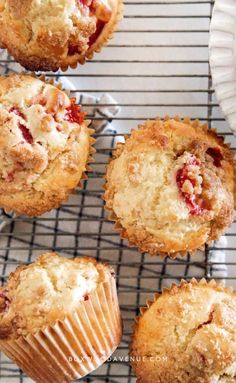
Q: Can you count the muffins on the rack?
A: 5